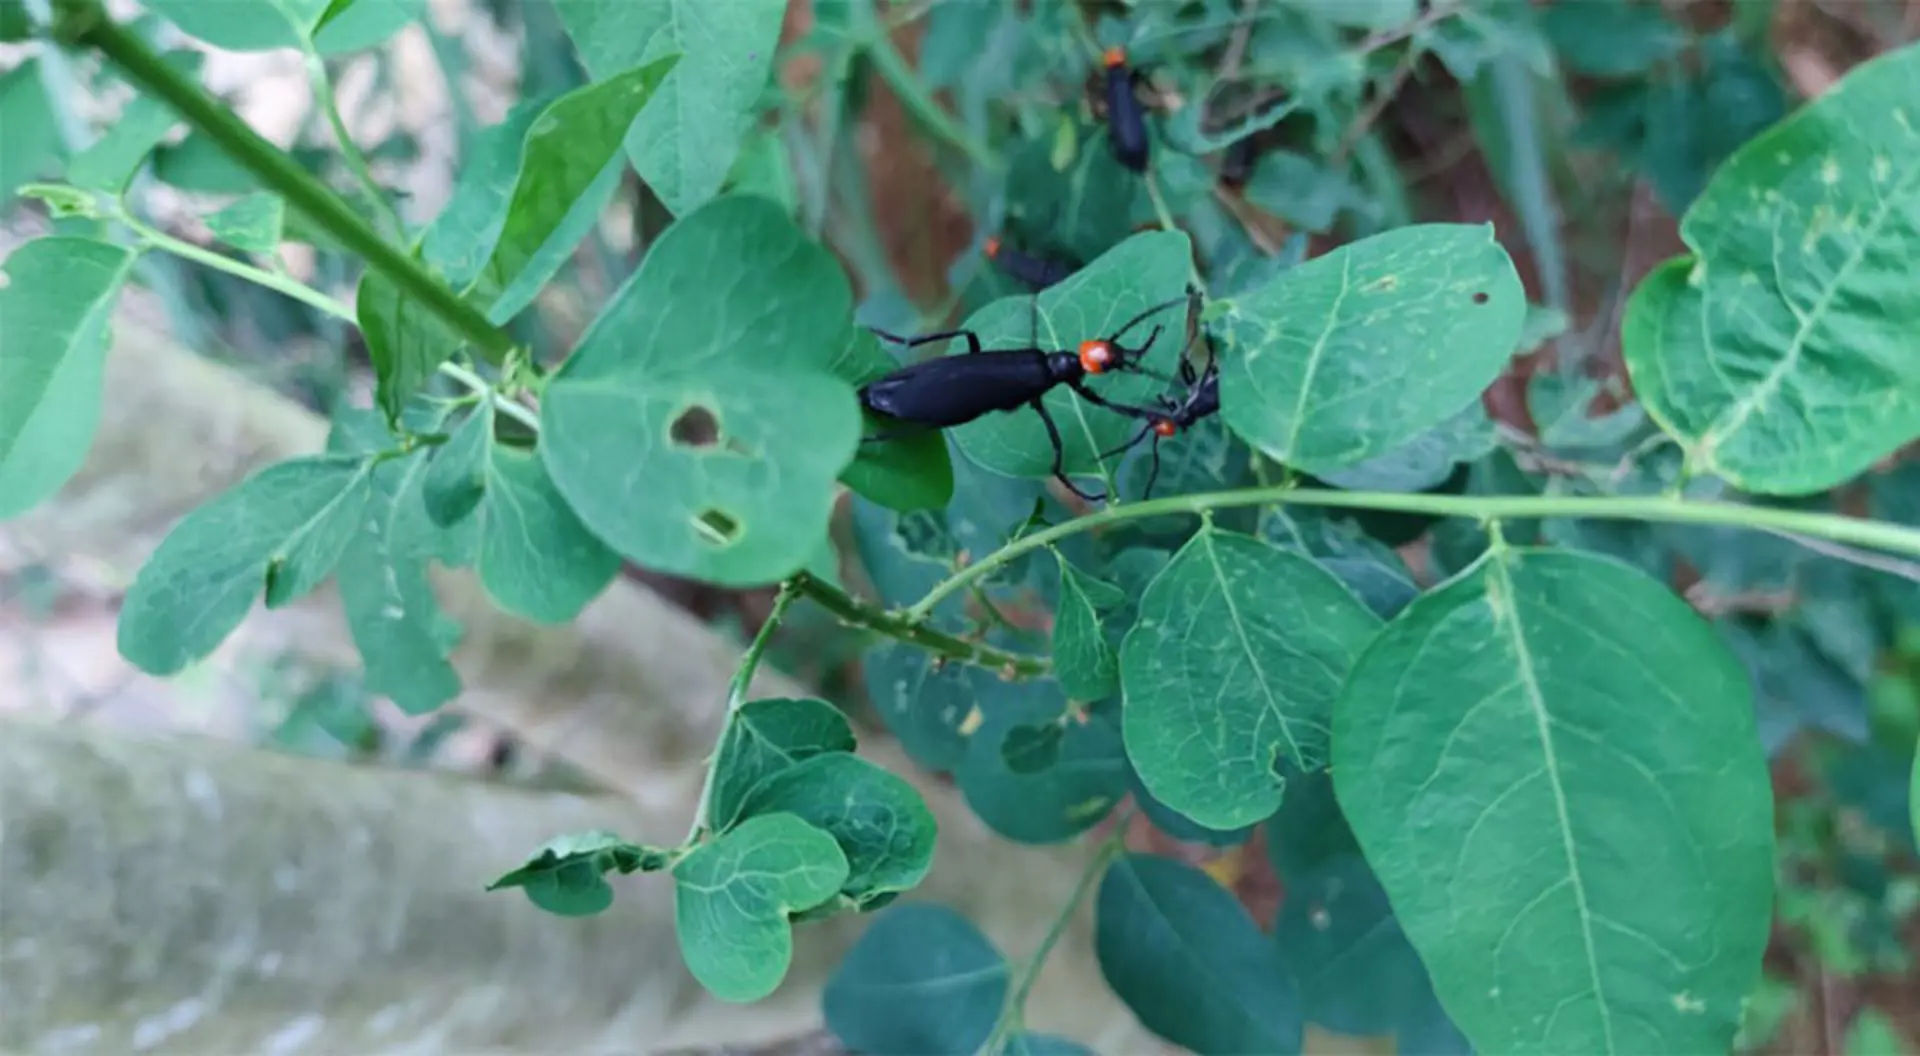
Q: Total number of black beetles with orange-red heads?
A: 4